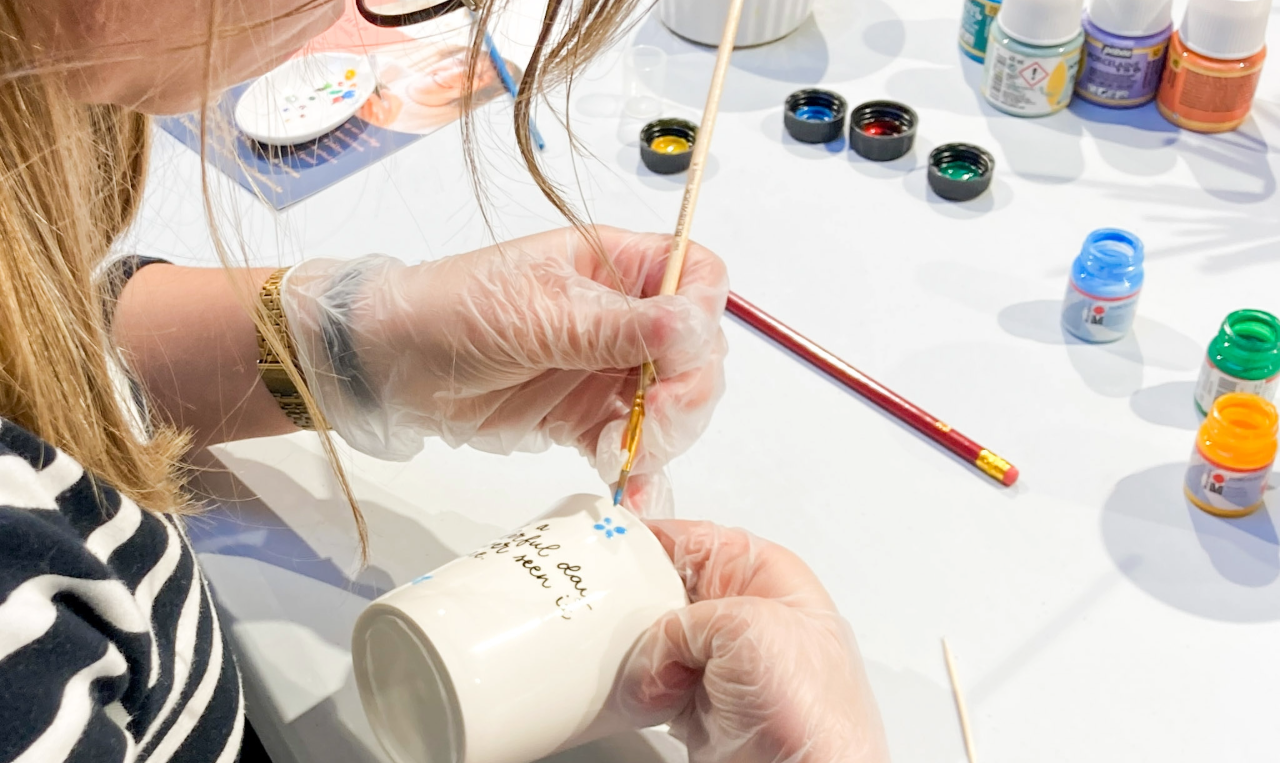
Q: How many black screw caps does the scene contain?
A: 4